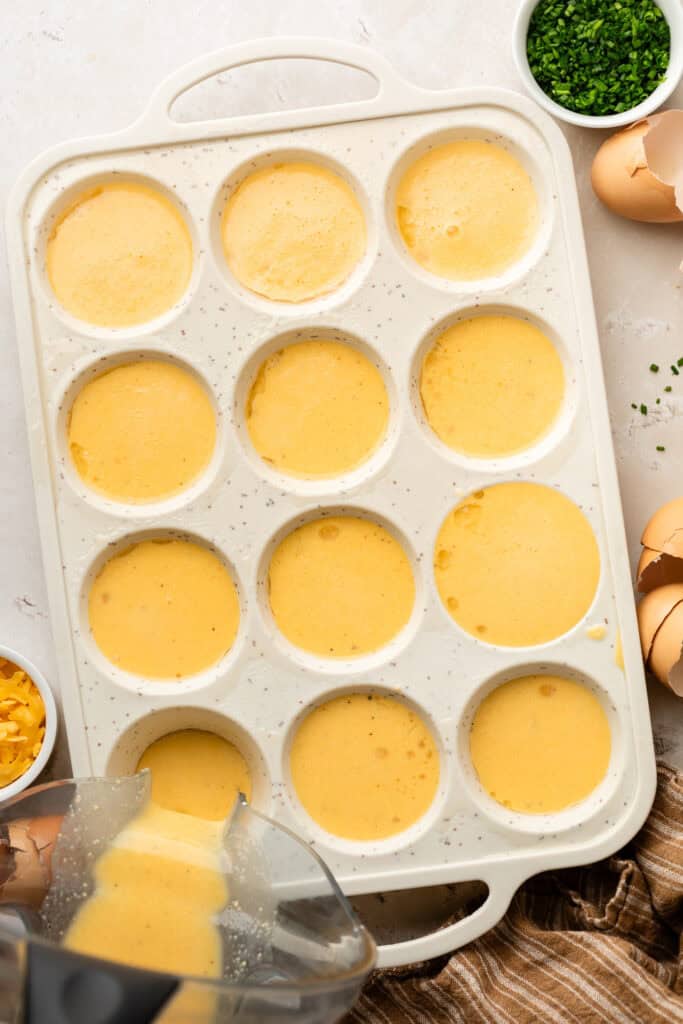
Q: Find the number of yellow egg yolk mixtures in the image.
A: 12